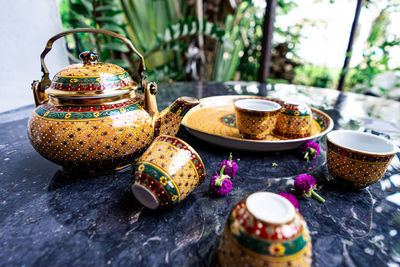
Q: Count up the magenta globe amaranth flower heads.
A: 5